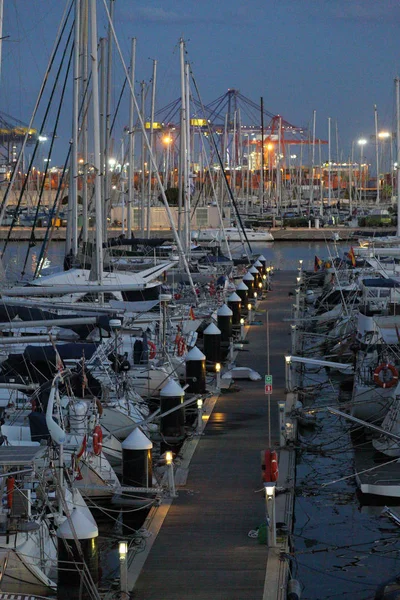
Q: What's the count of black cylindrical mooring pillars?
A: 12